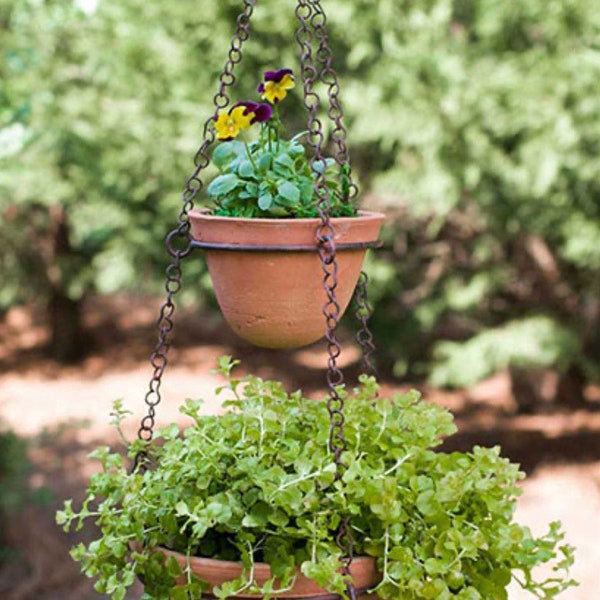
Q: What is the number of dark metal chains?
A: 3